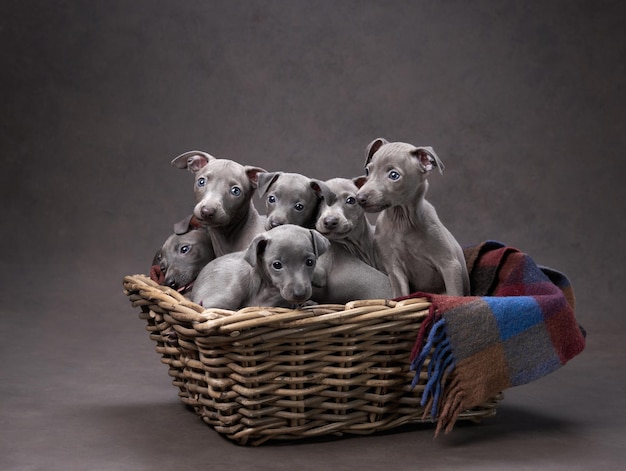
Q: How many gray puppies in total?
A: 6